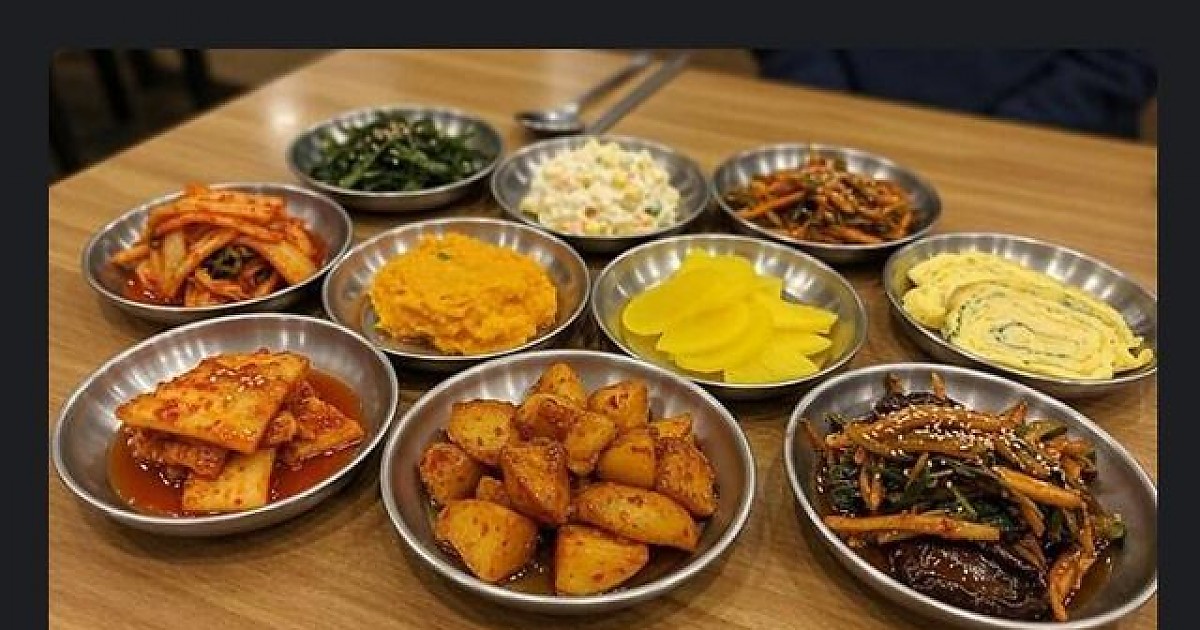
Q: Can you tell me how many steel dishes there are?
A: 10